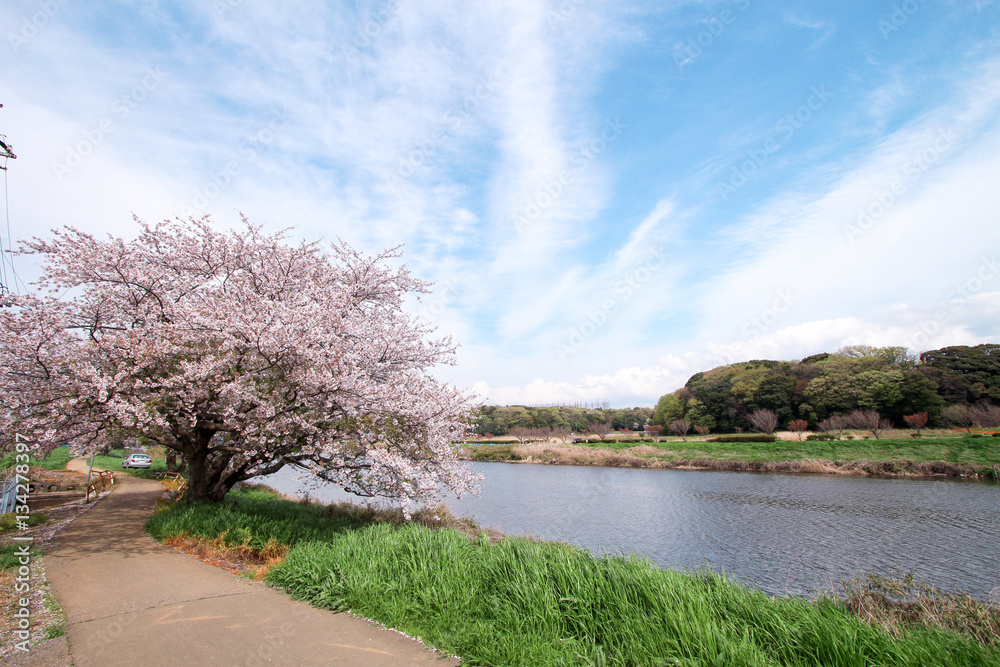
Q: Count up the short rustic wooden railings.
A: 2